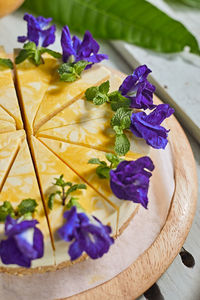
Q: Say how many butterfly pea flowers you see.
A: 7